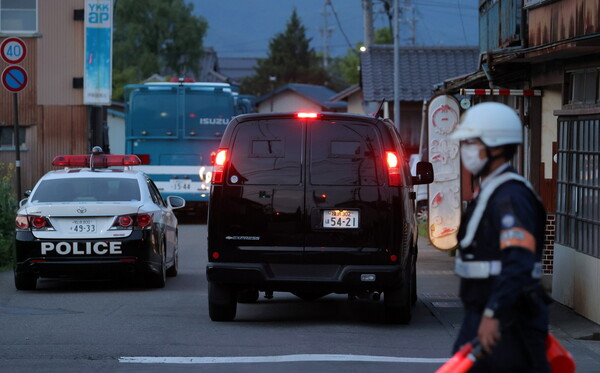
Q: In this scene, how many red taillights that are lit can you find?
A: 3